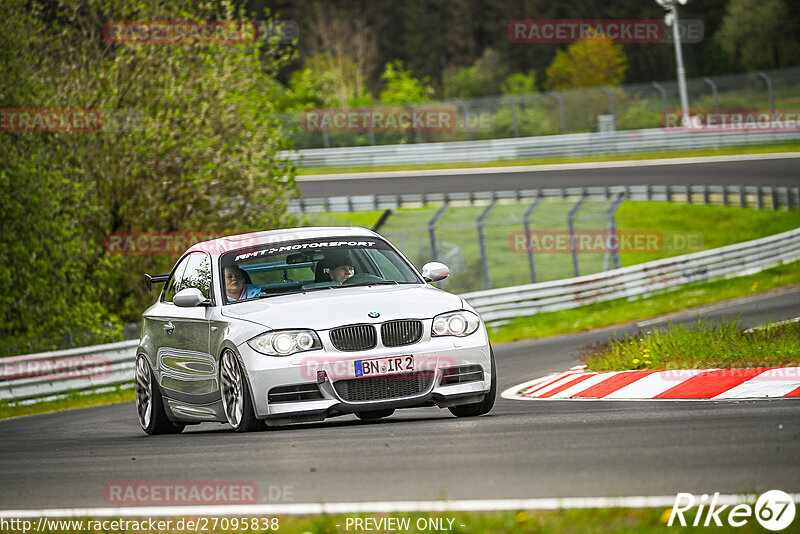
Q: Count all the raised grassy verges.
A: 1